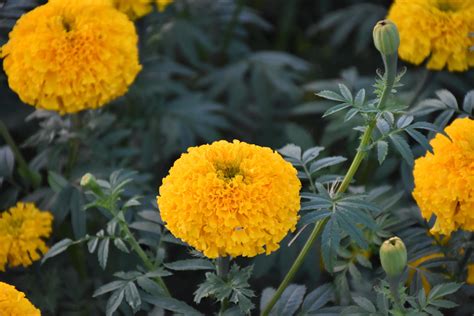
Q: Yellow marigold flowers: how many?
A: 7